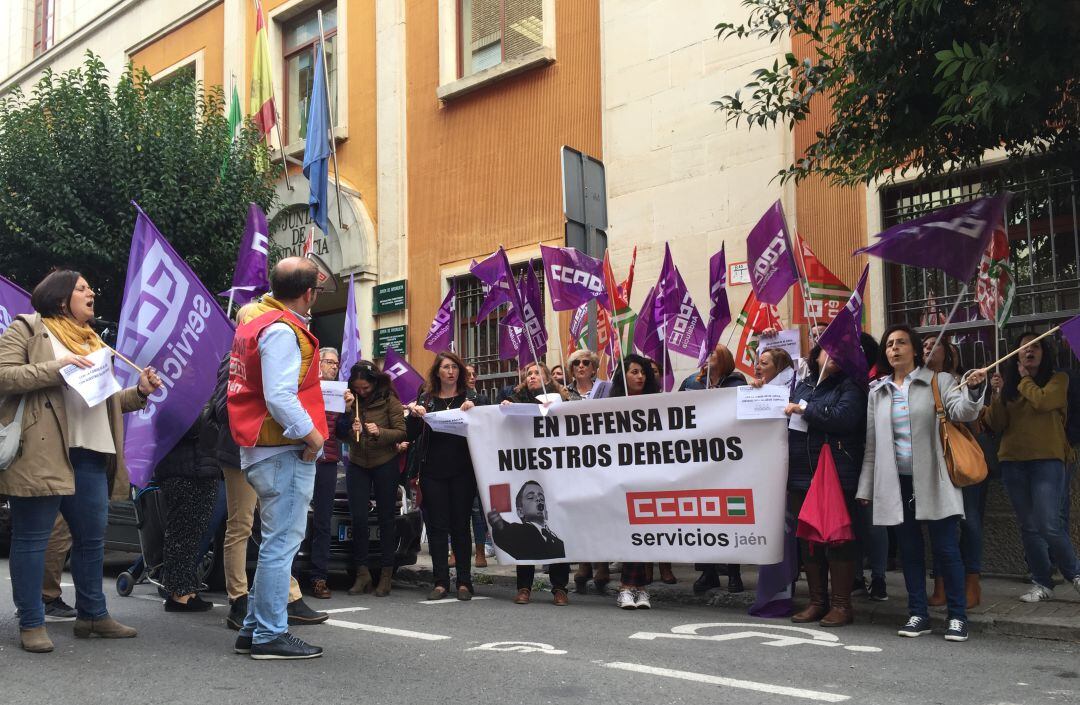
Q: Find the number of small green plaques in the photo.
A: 2